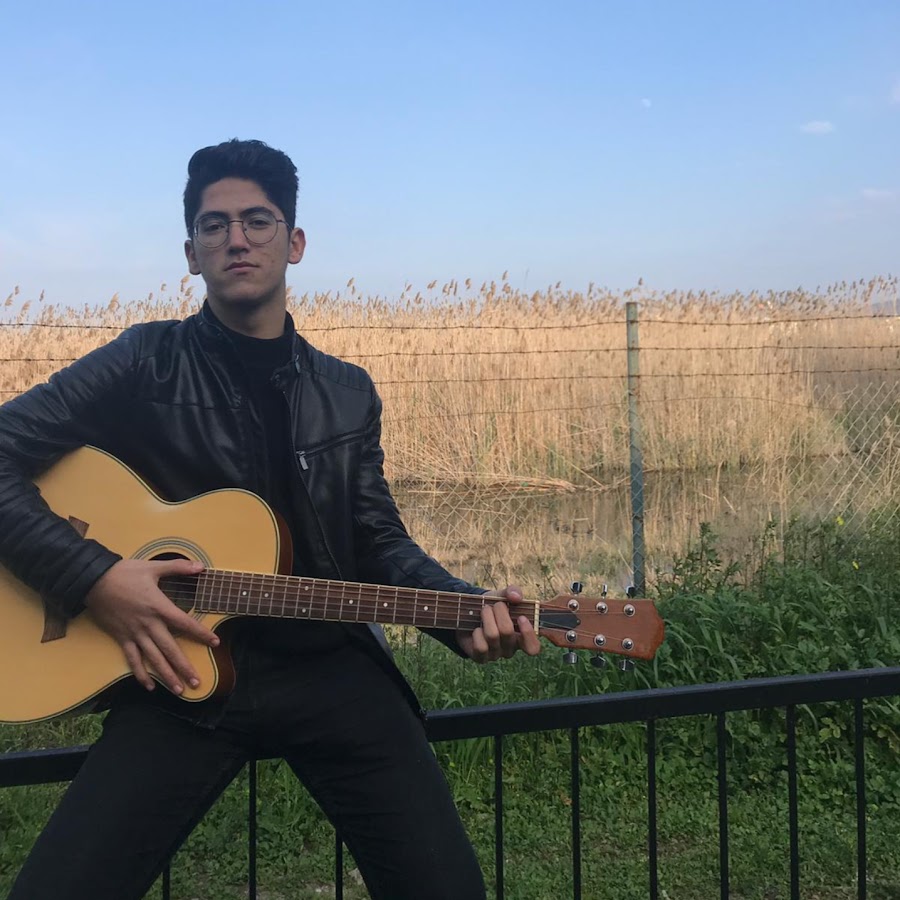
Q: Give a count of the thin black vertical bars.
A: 9